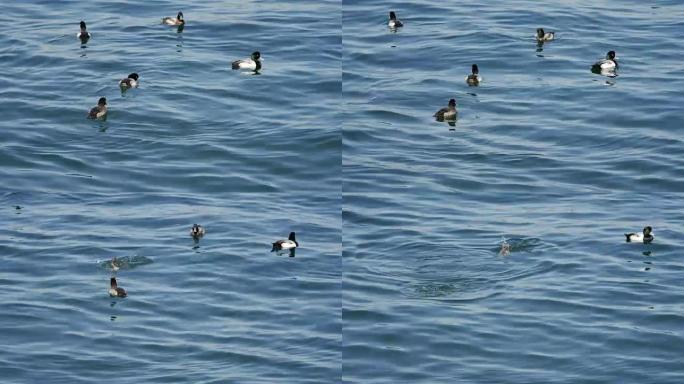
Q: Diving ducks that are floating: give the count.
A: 14